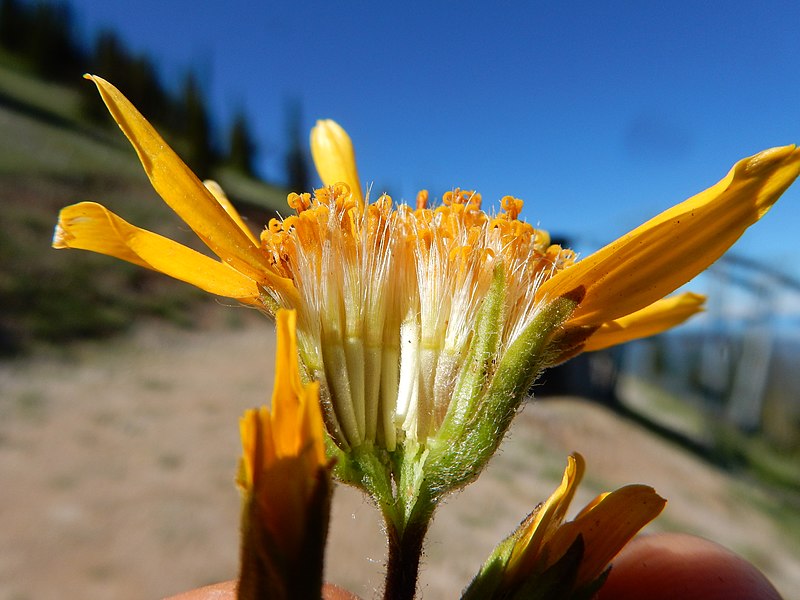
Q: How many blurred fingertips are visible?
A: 2